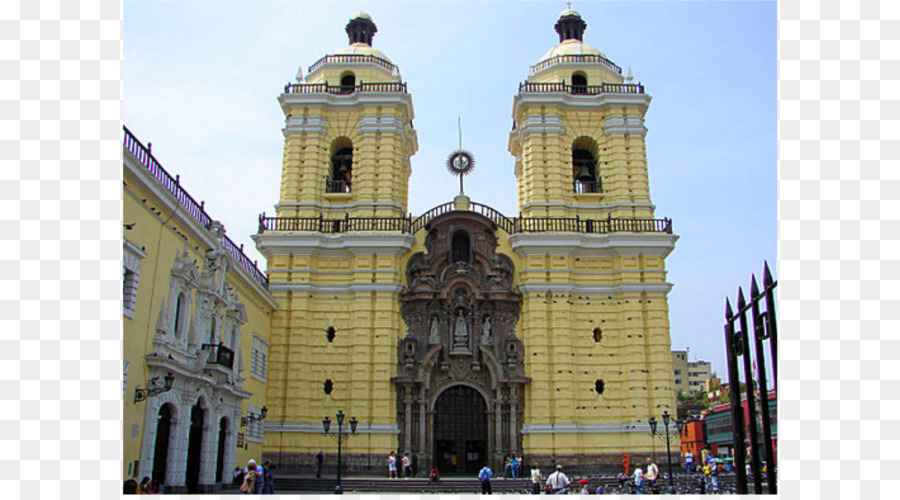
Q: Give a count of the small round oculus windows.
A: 4